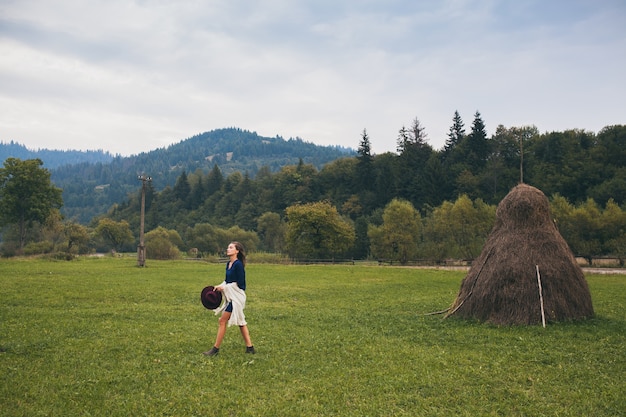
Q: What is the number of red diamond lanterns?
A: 0